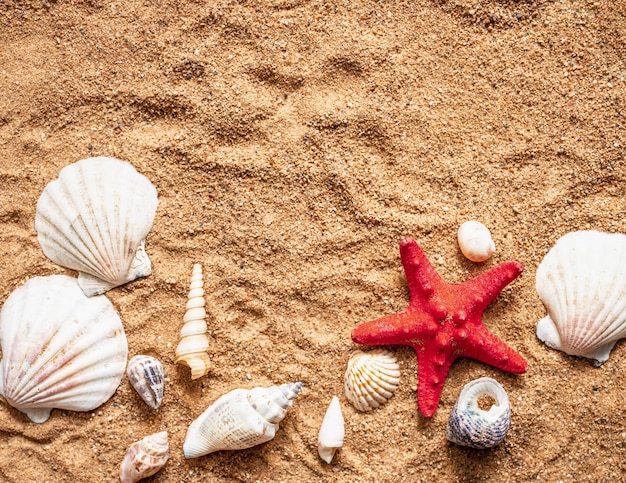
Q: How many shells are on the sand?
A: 11